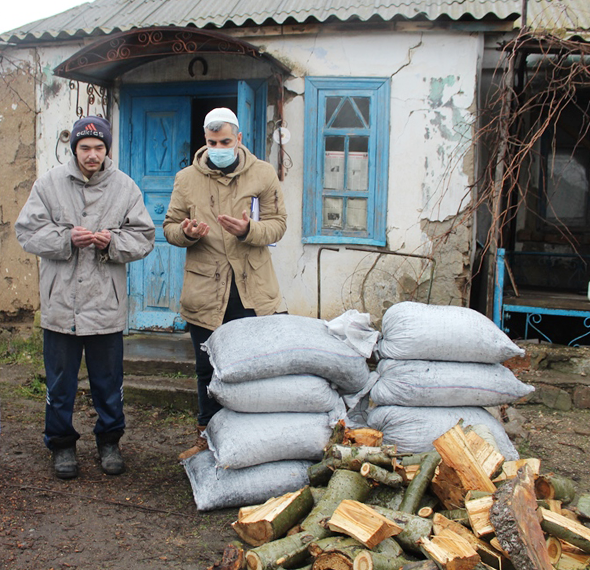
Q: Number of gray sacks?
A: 7